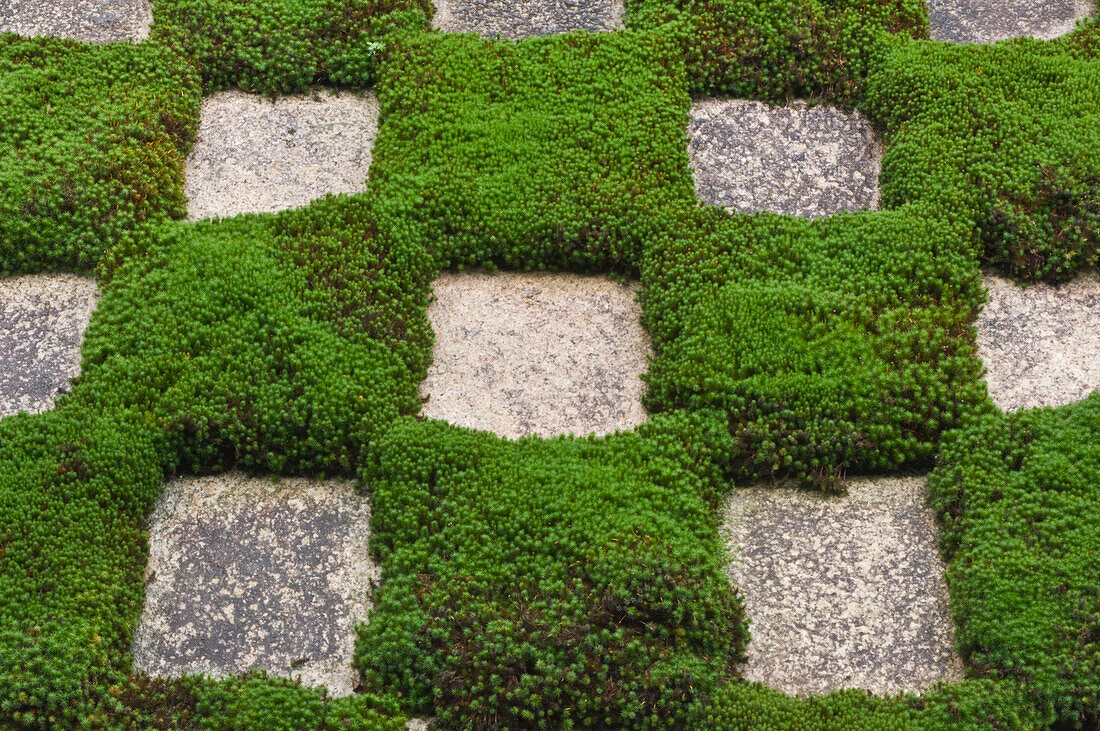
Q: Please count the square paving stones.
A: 10